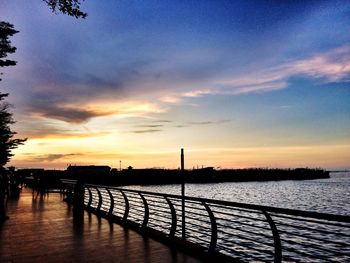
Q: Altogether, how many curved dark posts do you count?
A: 8